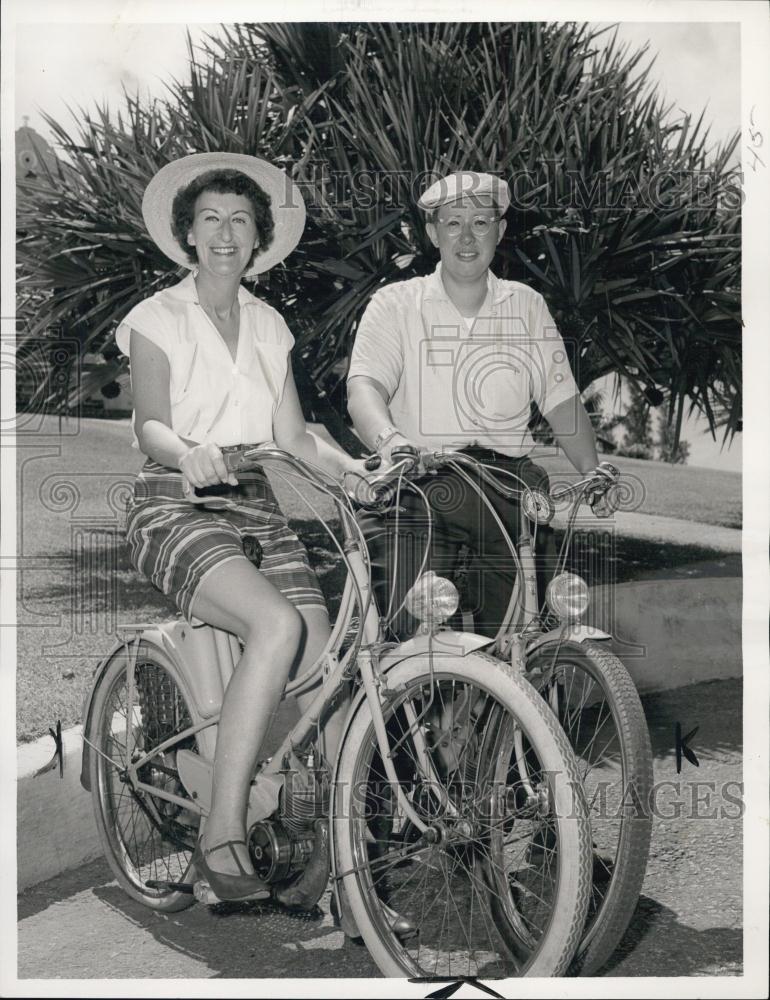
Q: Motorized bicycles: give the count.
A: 2